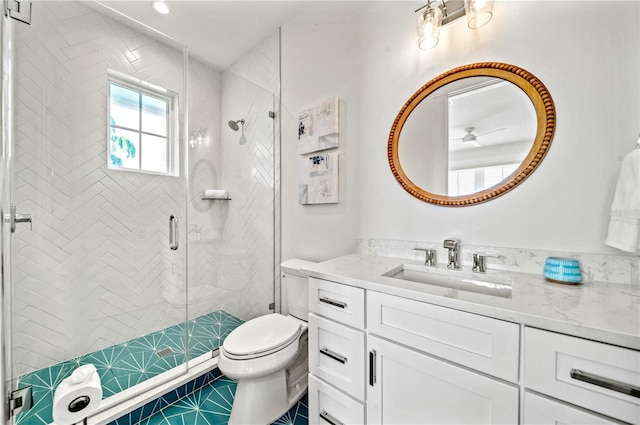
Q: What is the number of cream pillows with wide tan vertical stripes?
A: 0